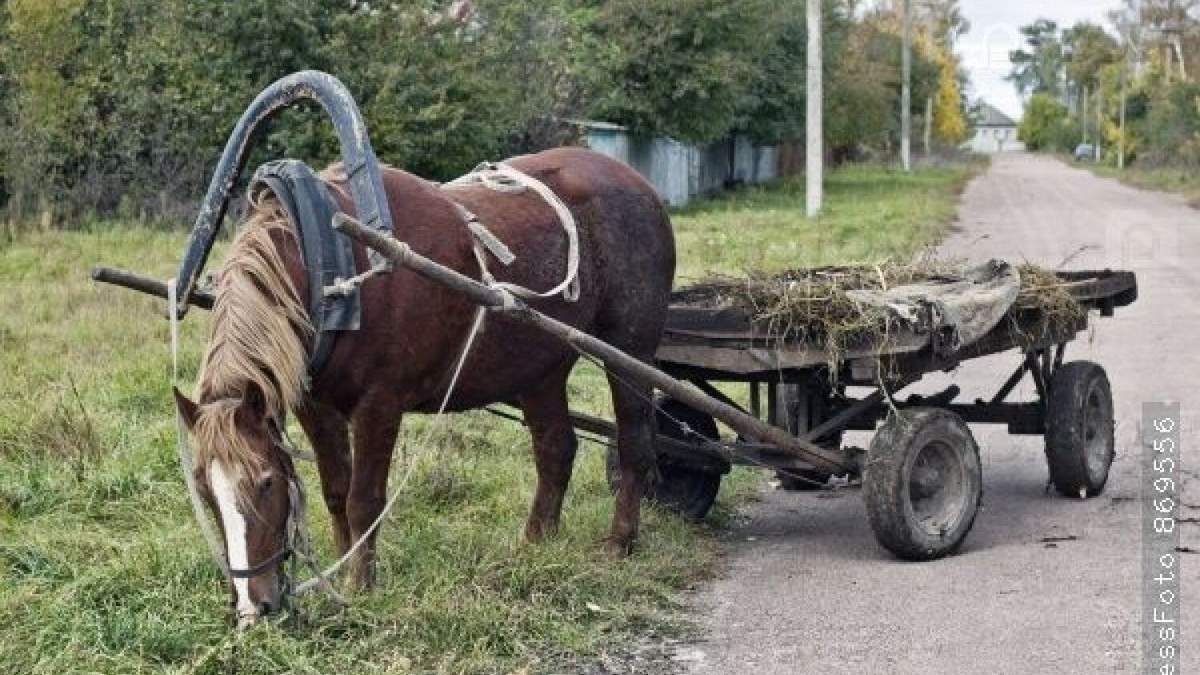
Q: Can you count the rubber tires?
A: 4